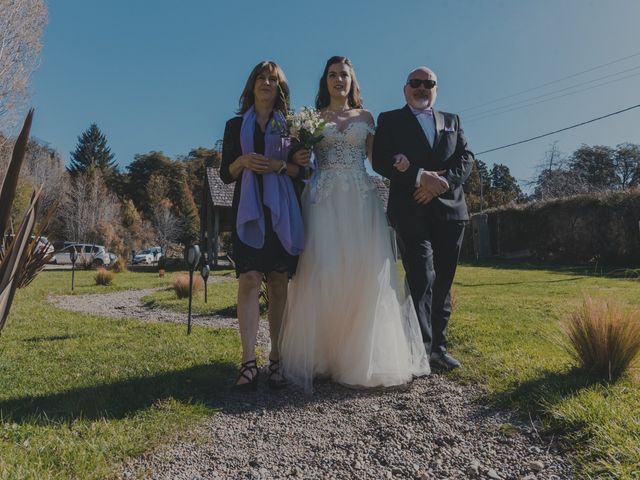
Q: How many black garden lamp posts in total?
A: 3